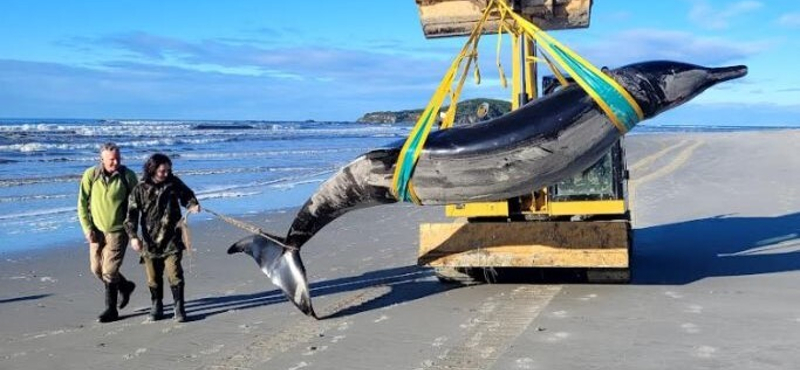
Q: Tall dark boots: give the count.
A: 4